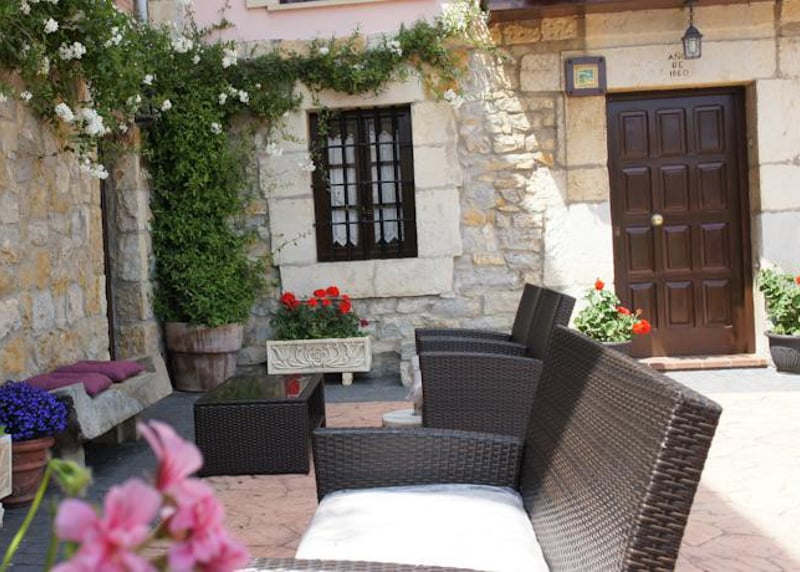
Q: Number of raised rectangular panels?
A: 12